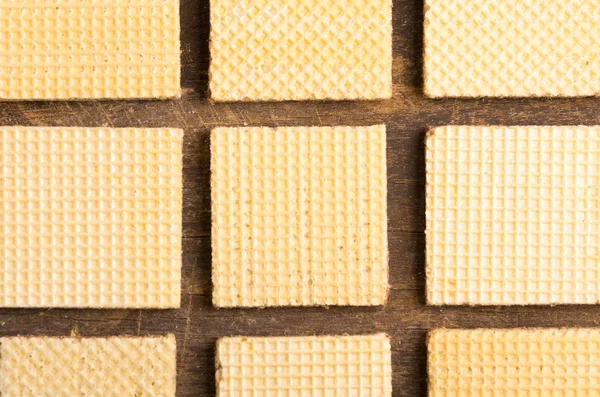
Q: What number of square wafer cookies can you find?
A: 9